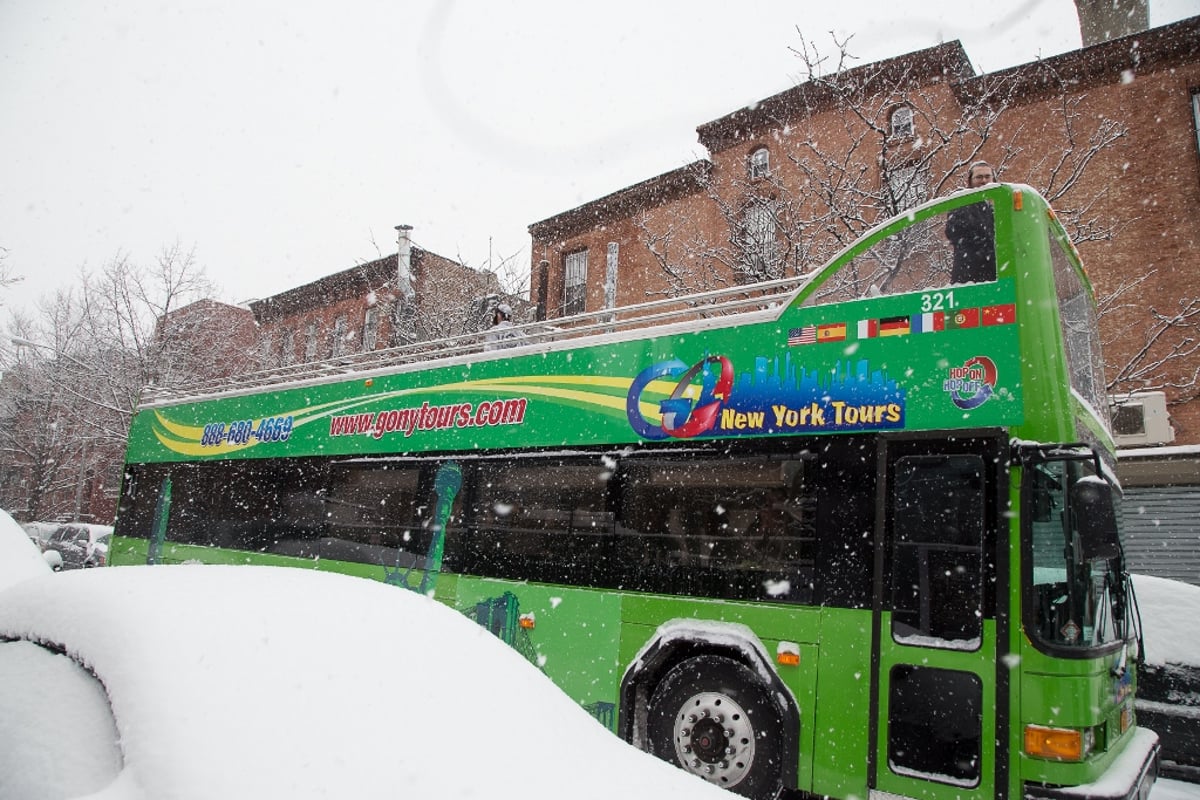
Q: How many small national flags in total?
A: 7